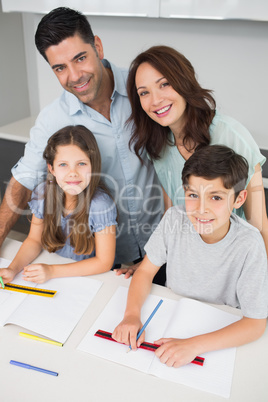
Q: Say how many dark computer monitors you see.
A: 0